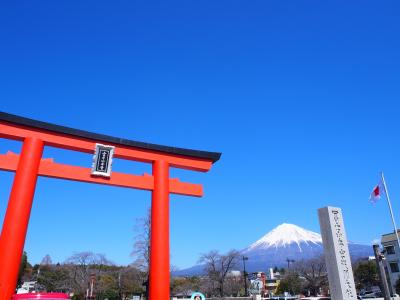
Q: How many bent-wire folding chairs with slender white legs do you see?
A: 0